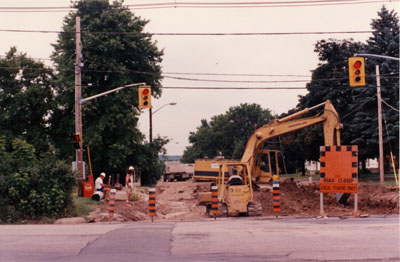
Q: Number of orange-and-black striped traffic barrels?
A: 4